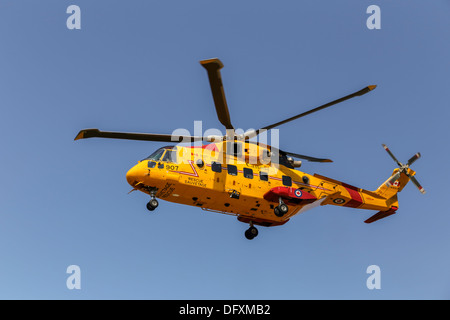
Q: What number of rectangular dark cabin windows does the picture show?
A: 5